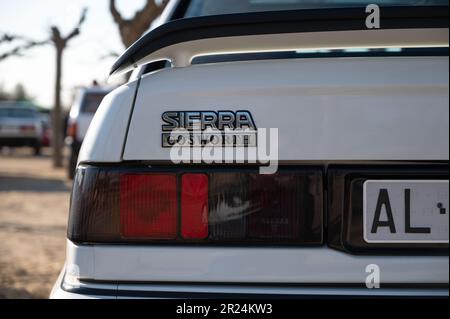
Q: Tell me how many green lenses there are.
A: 0